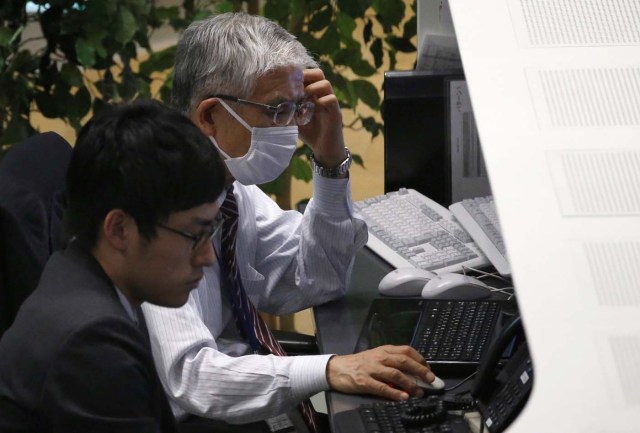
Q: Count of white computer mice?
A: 3